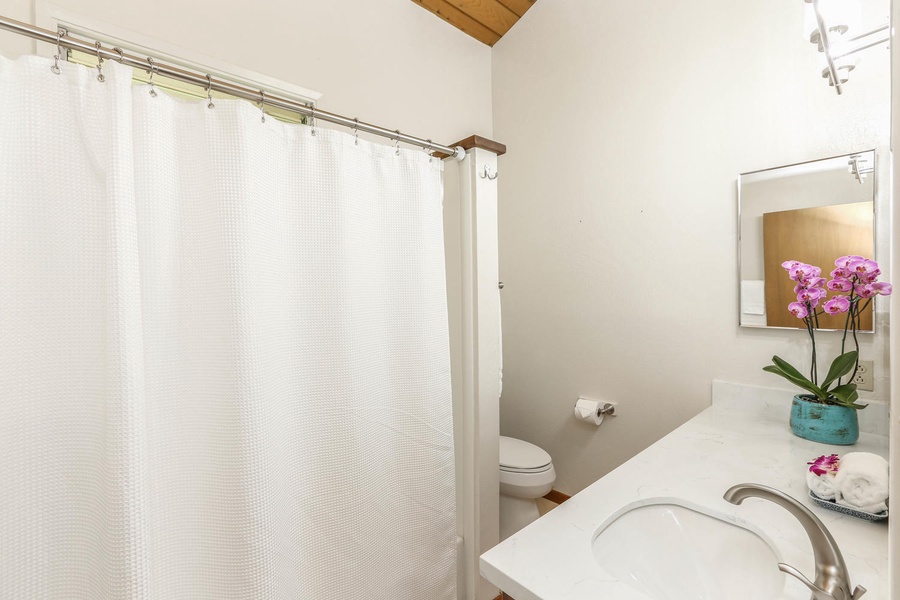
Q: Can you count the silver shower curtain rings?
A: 10